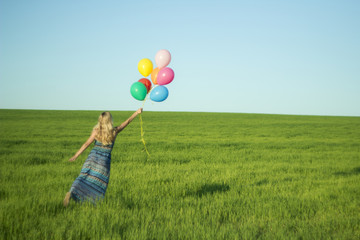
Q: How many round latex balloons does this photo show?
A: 7